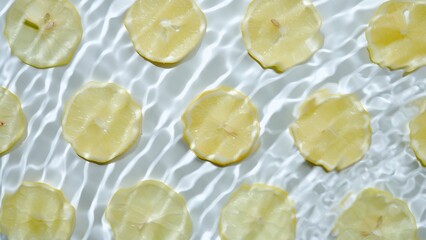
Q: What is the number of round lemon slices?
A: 13